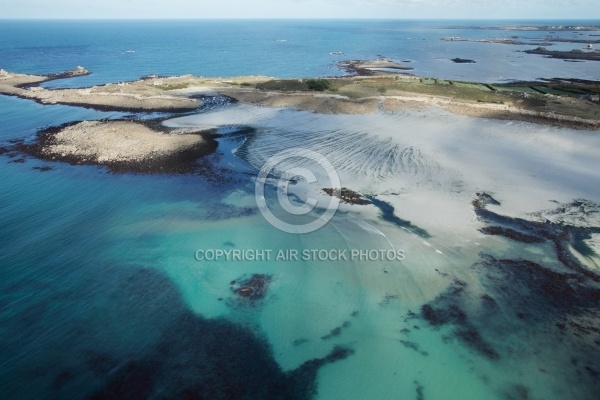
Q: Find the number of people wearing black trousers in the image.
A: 0